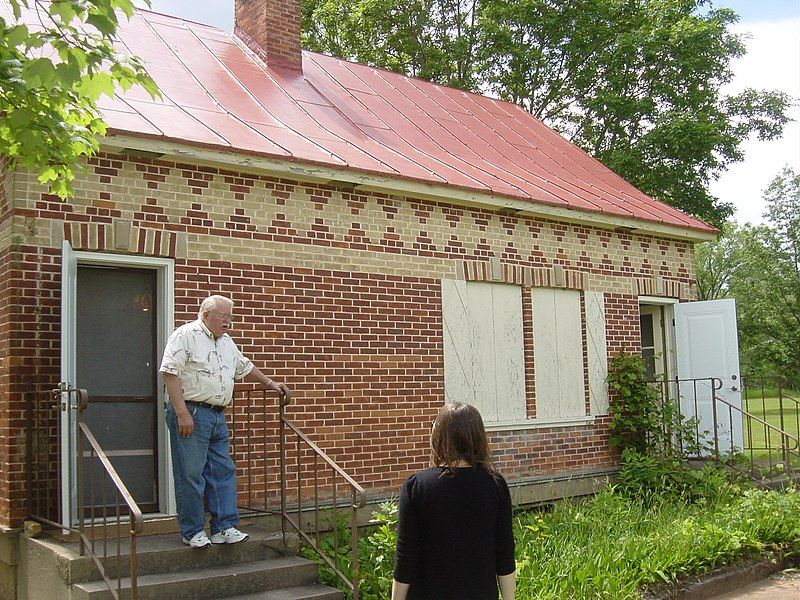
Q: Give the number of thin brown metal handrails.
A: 4